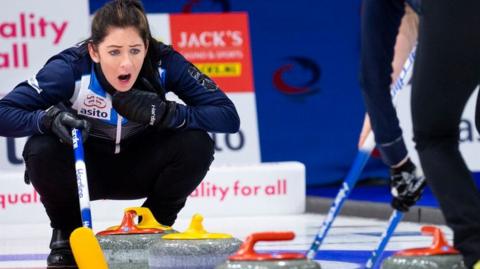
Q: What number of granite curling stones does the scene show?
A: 5